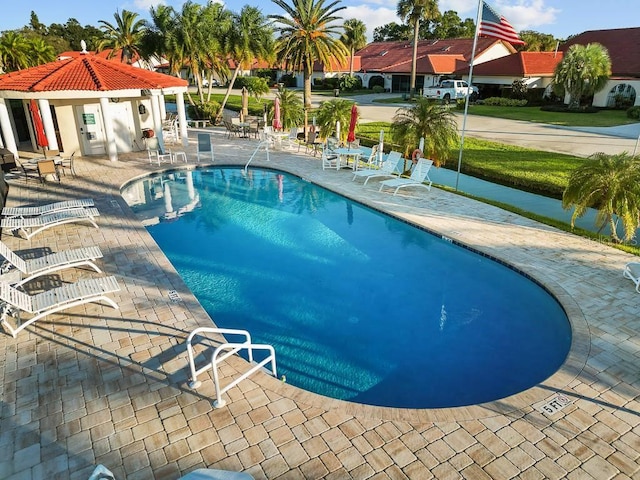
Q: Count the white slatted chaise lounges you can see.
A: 6